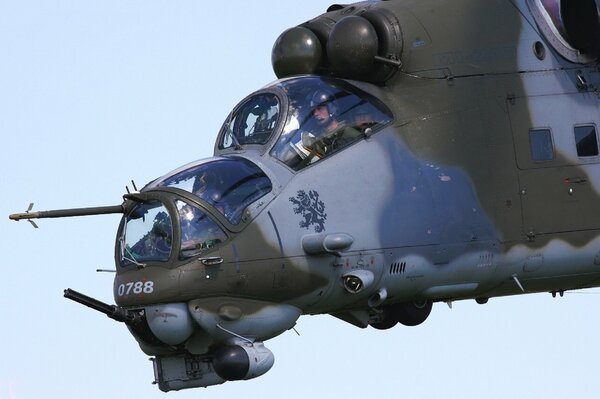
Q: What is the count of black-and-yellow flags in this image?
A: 0